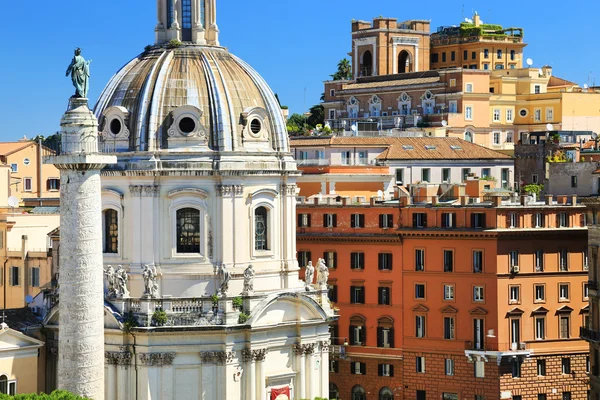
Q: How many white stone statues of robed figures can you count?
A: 7